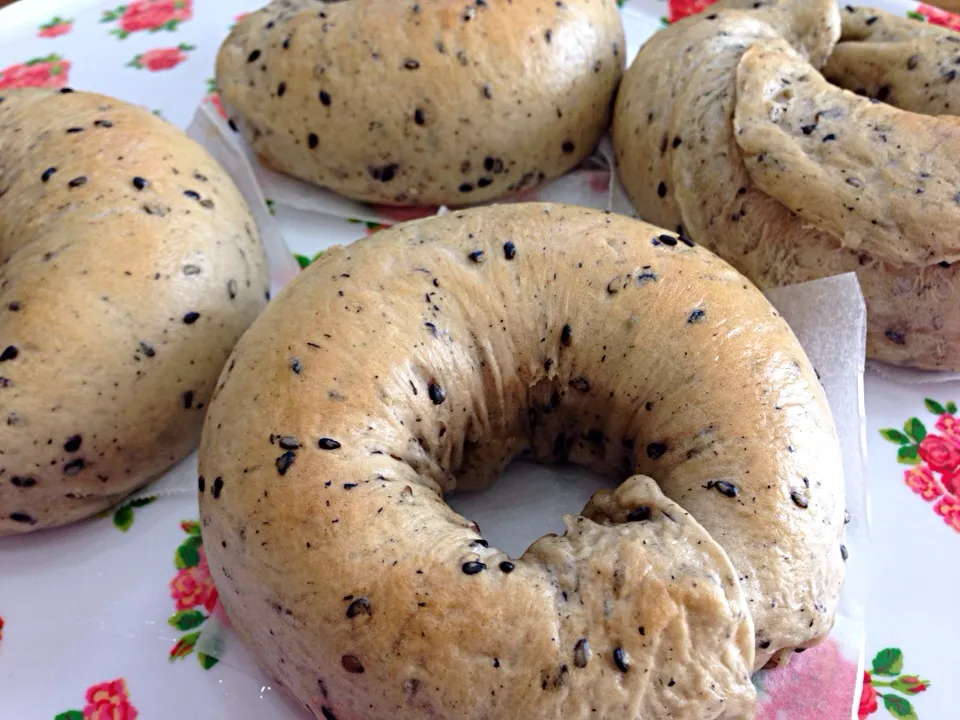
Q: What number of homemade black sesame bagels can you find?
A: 4